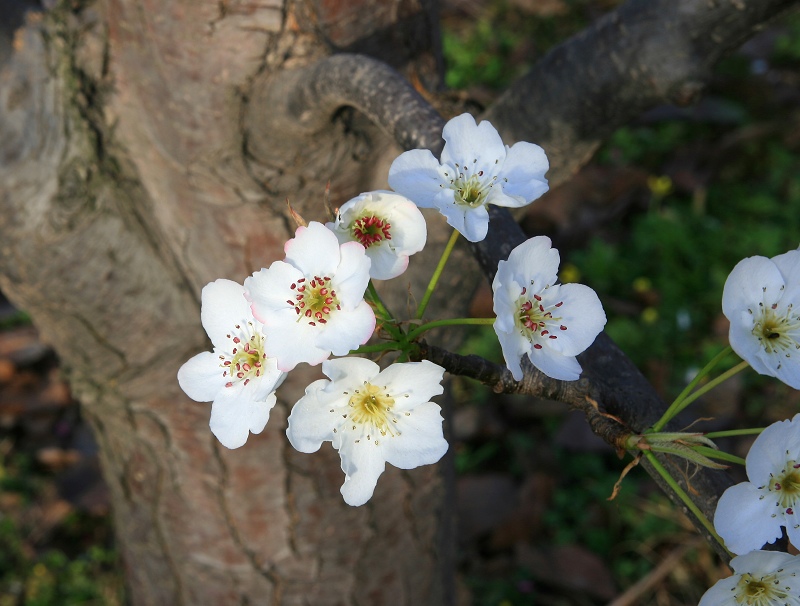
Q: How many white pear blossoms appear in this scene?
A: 9